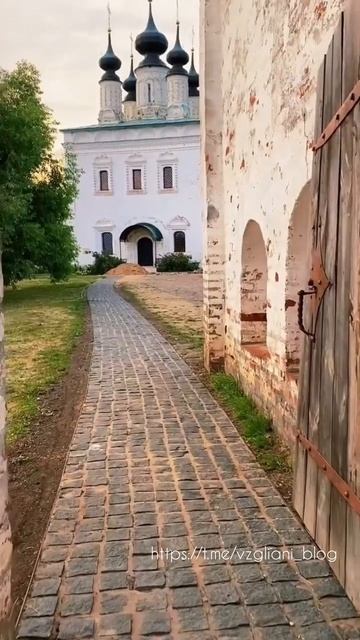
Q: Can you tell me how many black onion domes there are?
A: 5